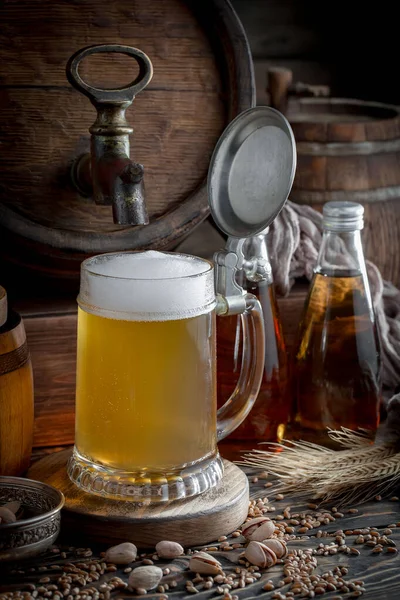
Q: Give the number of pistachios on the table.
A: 7